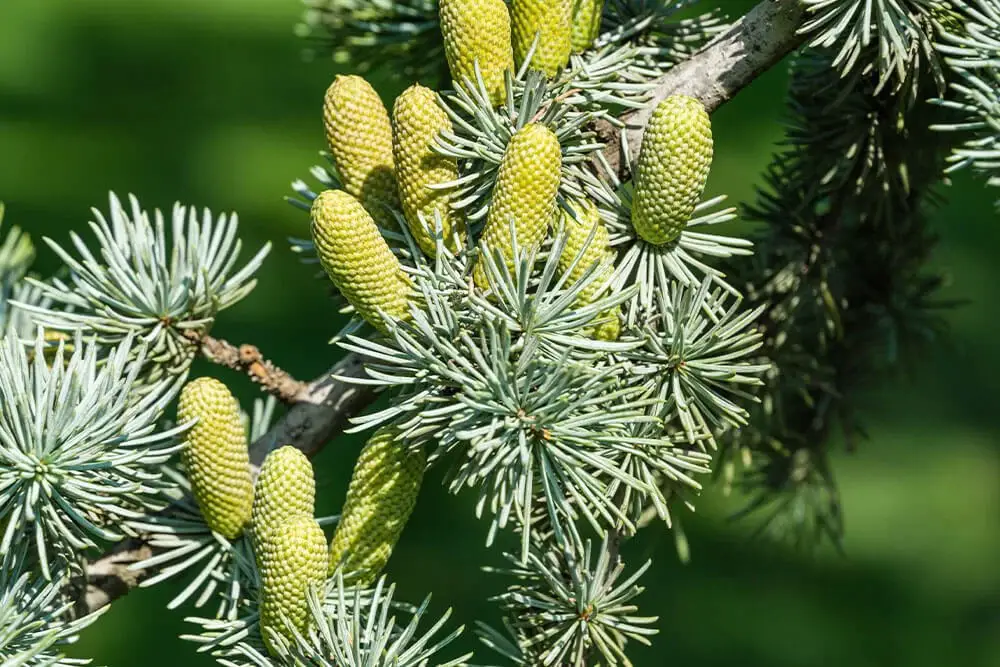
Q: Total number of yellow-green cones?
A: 13